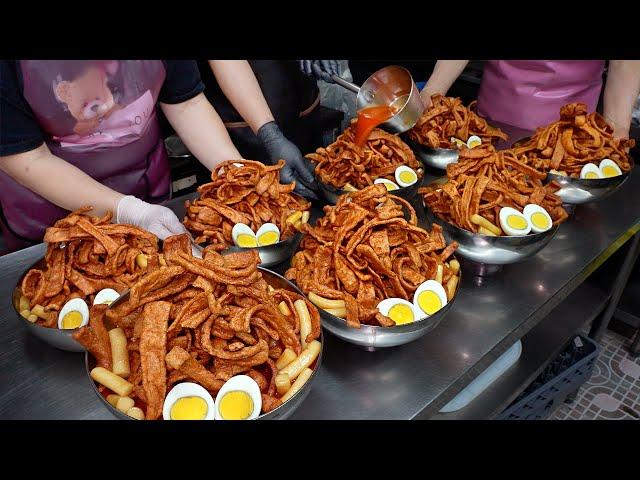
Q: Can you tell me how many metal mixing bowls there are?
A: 8